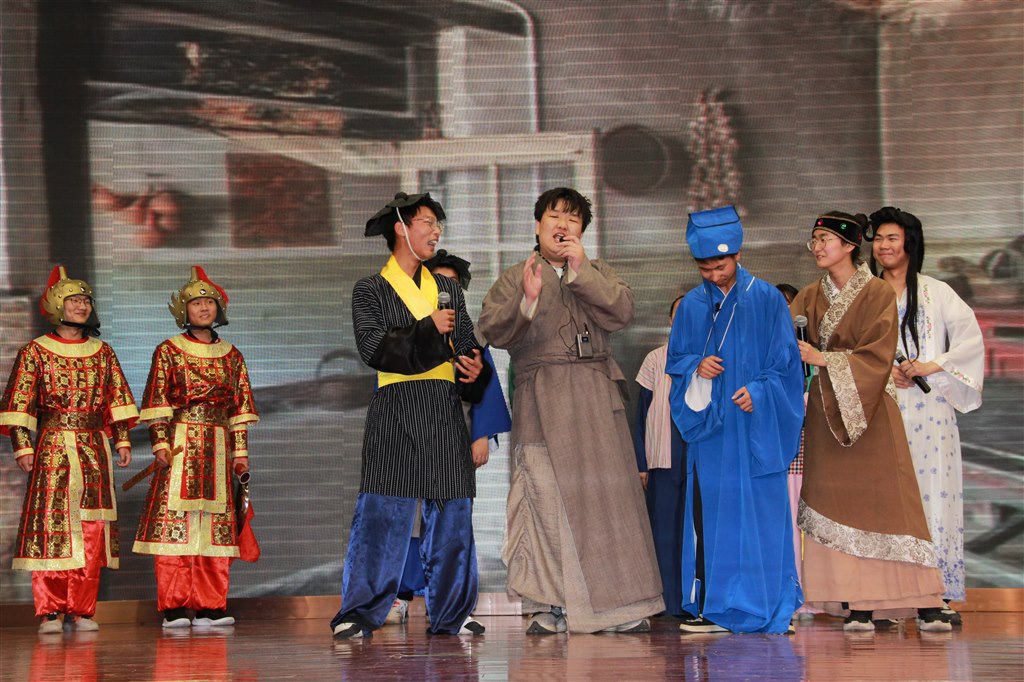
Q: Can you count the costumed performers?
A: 10